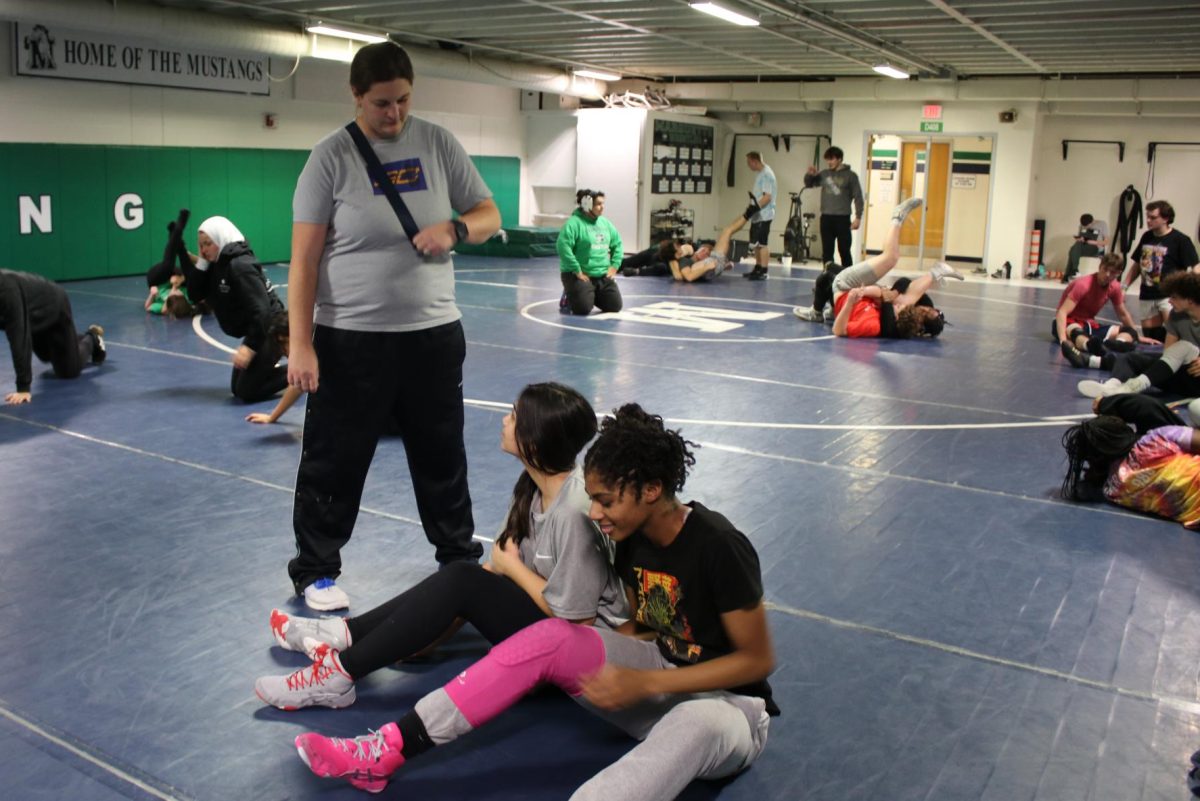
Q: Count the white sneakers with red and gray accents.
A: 2